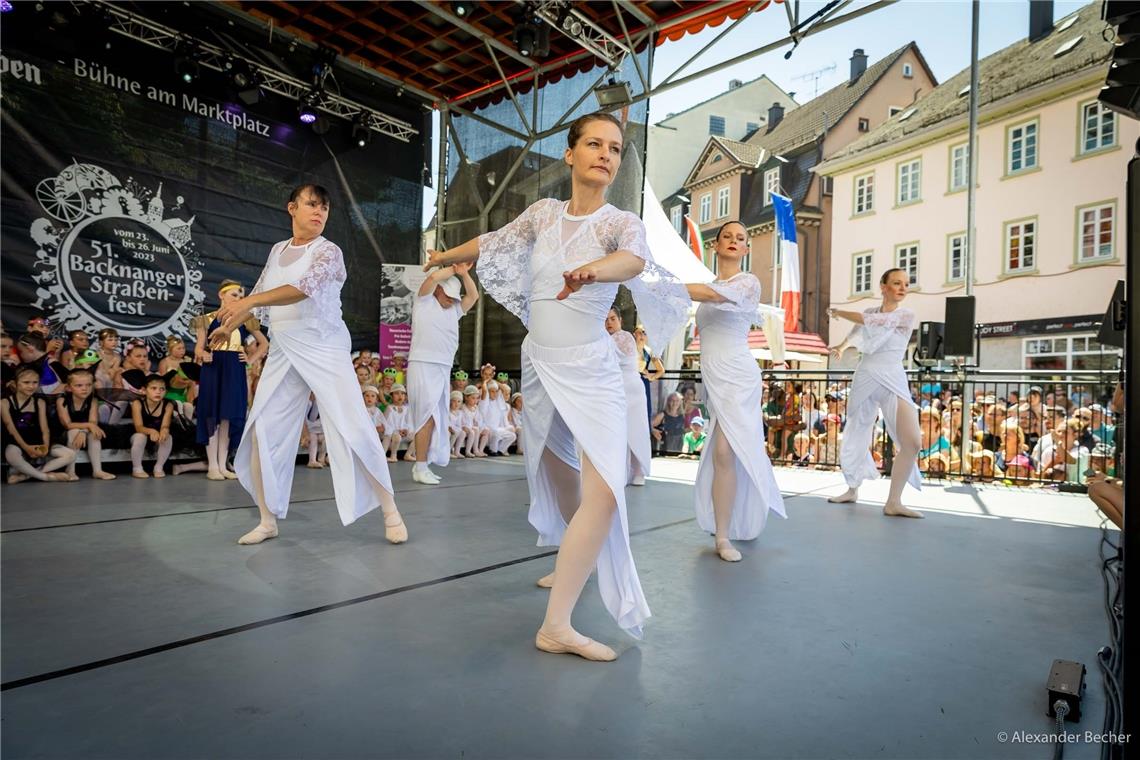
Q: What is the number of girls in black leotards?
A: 3